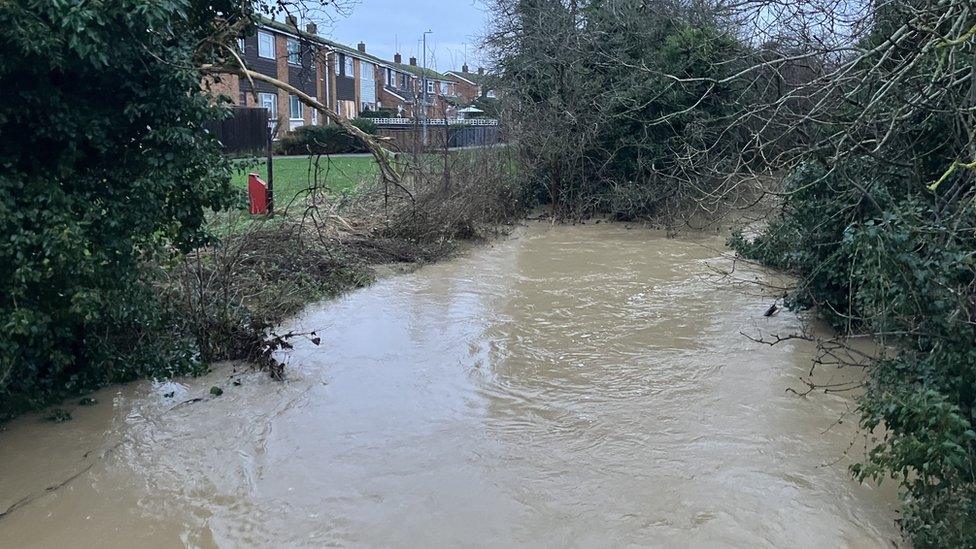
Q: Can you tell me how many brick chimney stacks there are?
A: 7